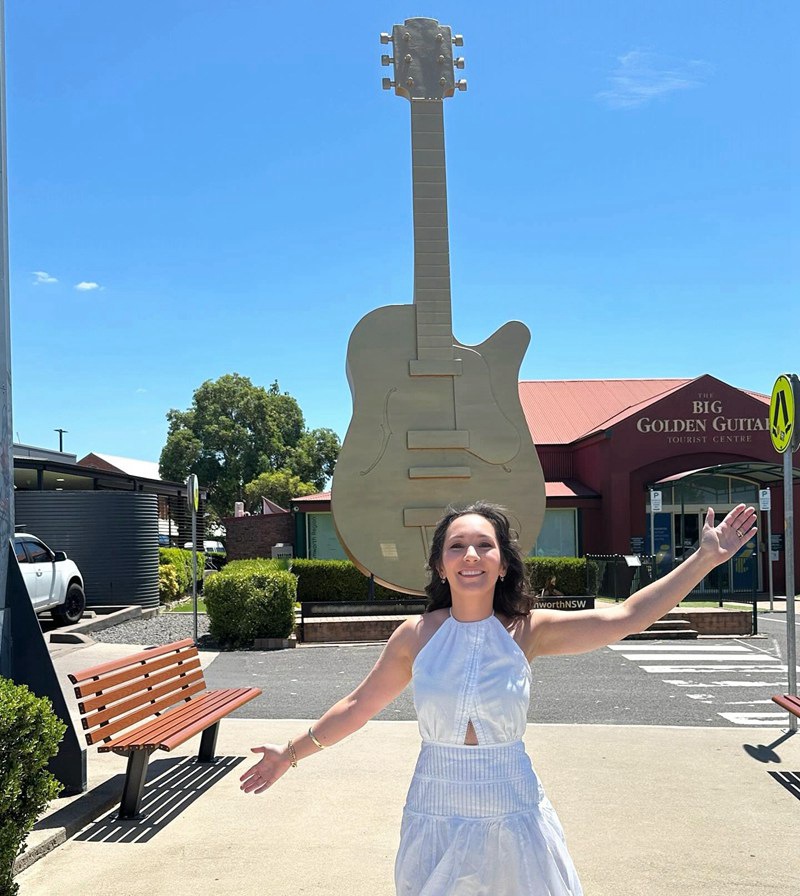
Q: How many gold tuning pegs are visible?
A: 6